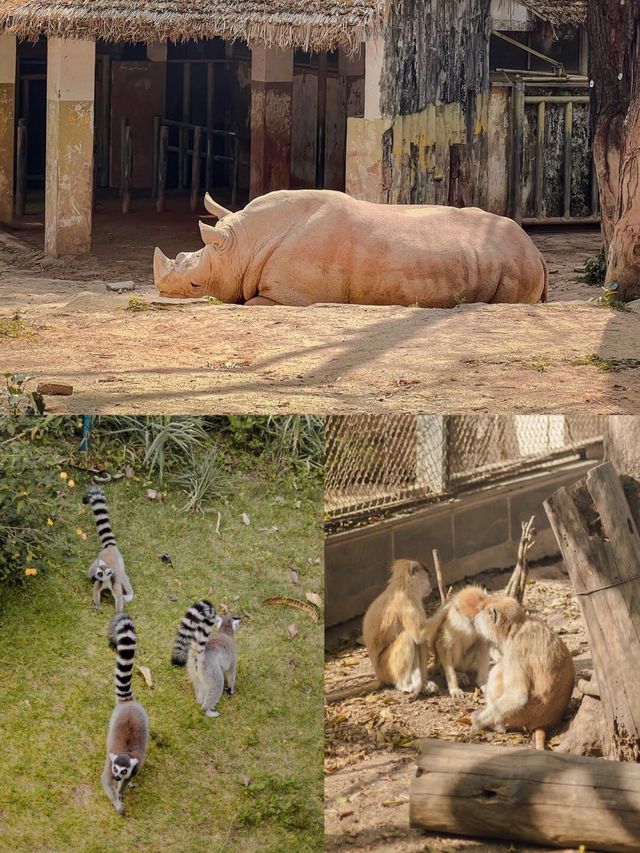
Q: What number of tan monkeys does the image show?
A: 3